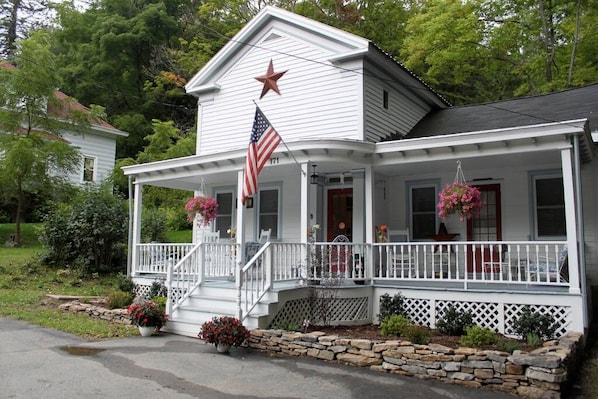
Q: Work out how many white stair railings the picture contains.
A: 2